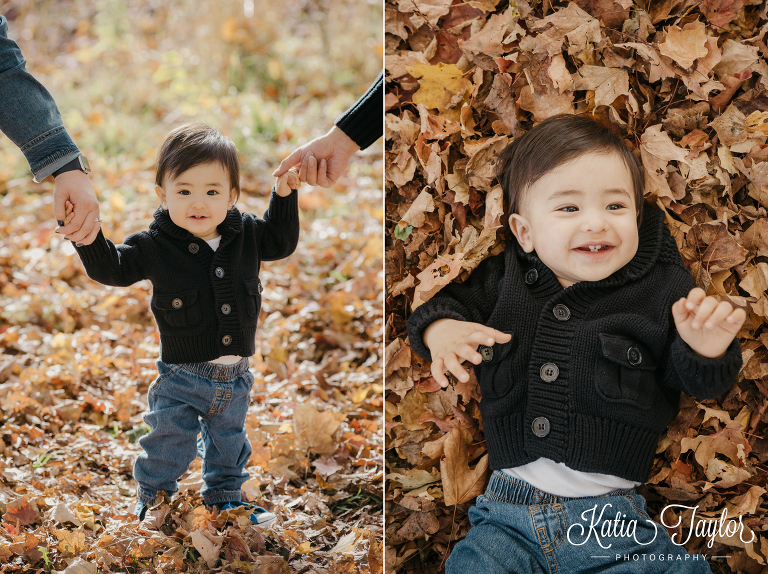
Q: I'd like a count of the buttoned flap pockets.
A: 4